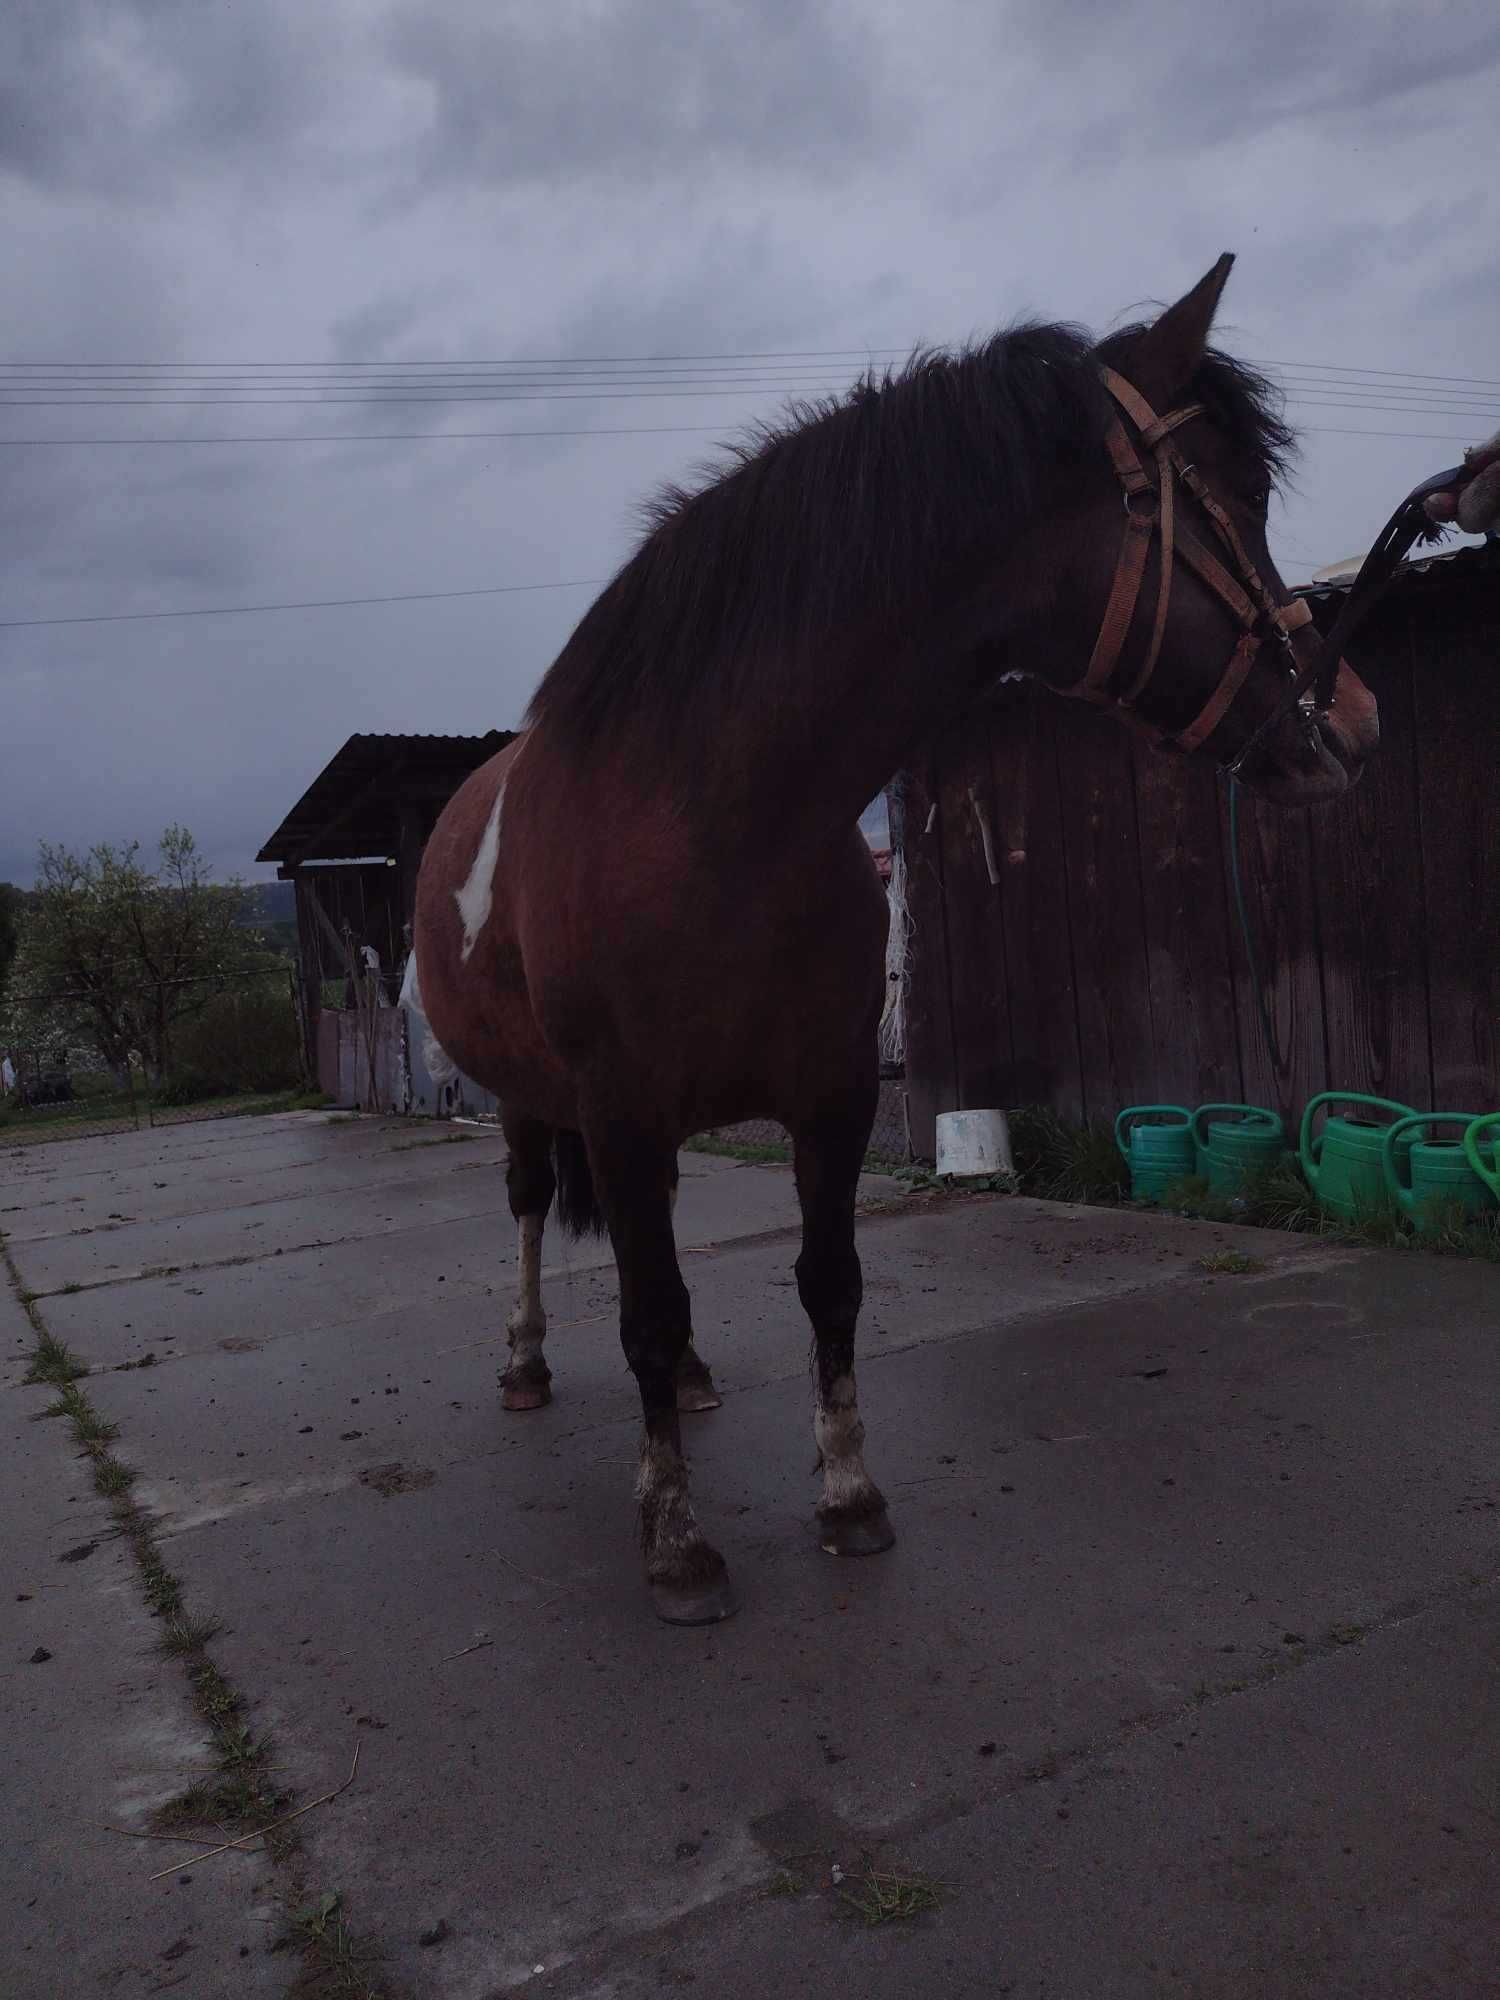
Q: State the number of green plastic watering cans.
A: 5